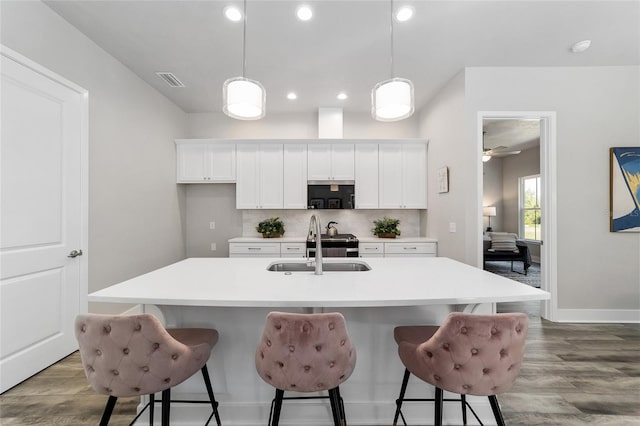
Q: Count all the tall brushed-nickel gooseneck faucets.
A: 1